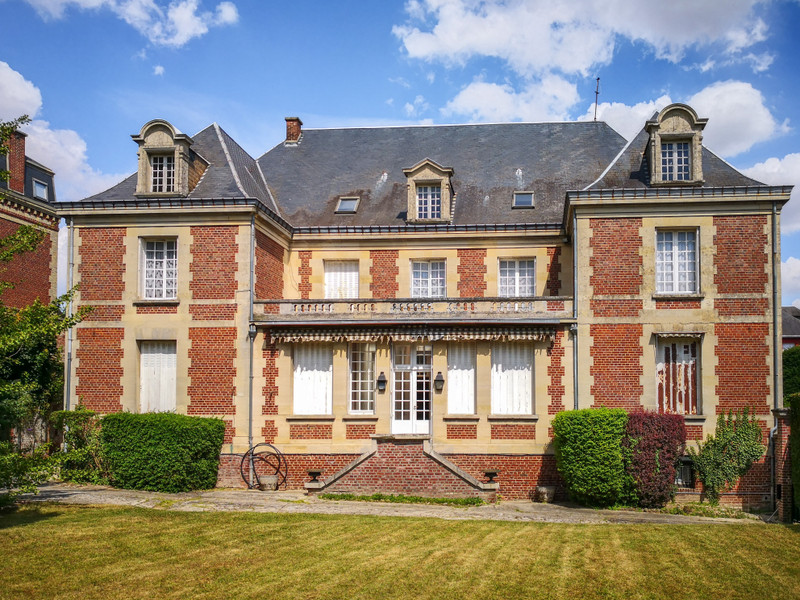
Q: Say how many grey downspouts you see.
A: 4